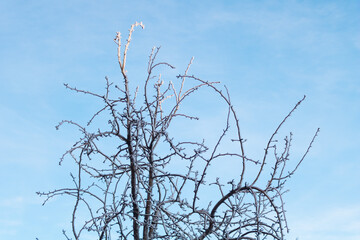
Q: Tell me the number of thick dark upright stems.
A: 2